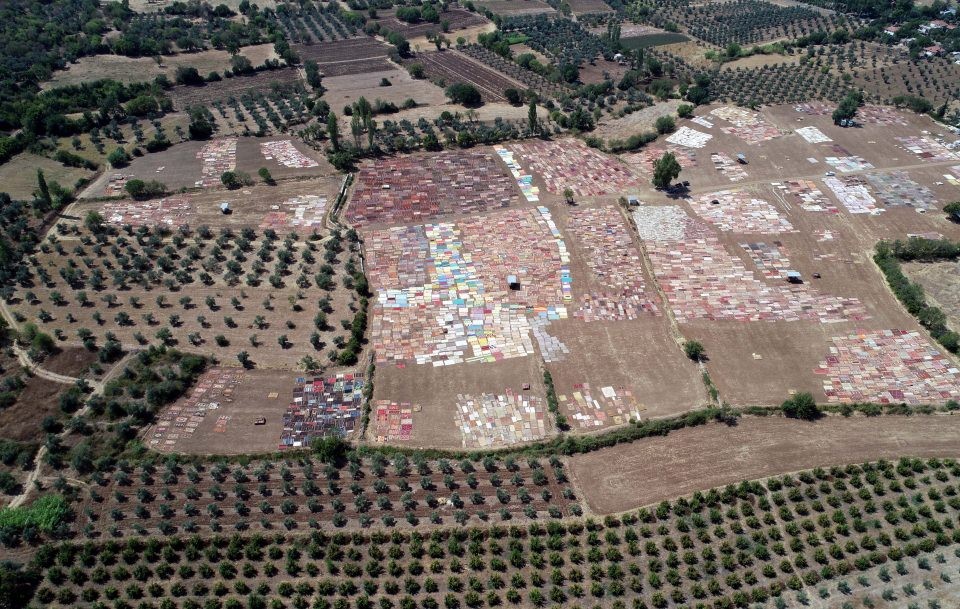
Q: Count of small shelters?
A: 5